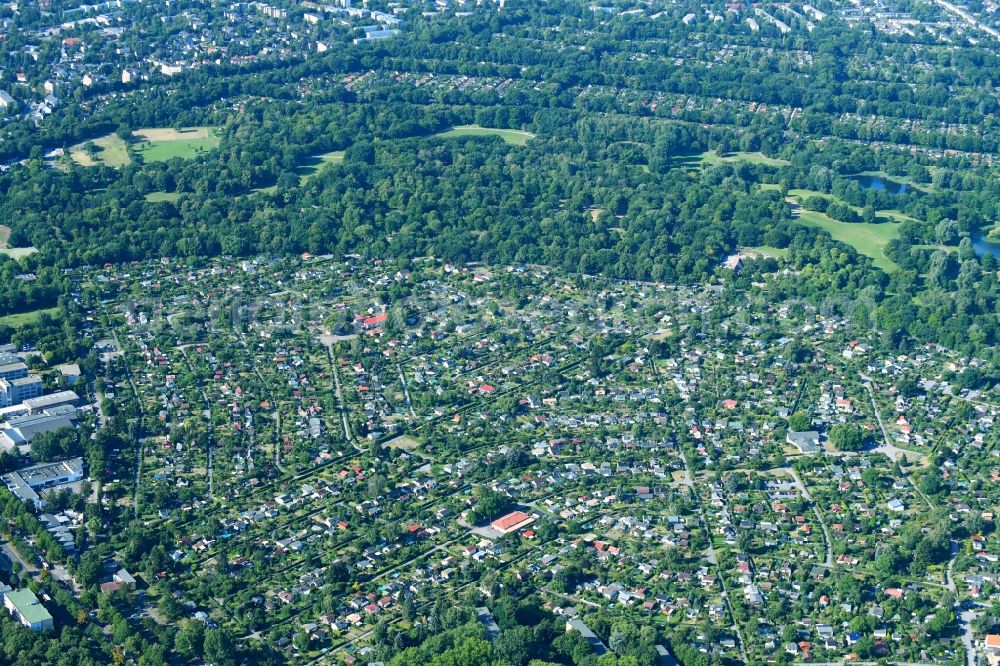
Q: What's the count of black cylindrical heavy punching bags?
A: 0